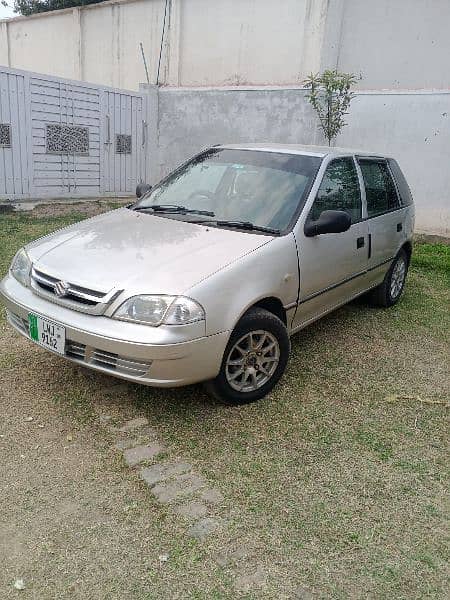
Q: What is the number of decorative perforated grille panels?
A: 3